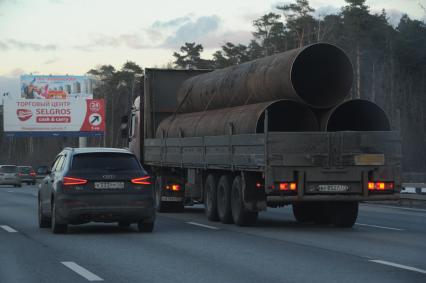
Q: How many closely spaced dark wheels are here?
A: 3